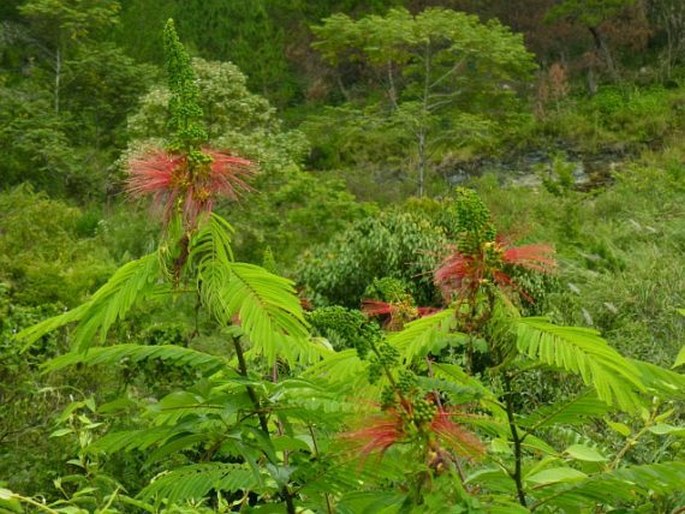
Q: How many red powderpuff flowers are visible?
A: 4